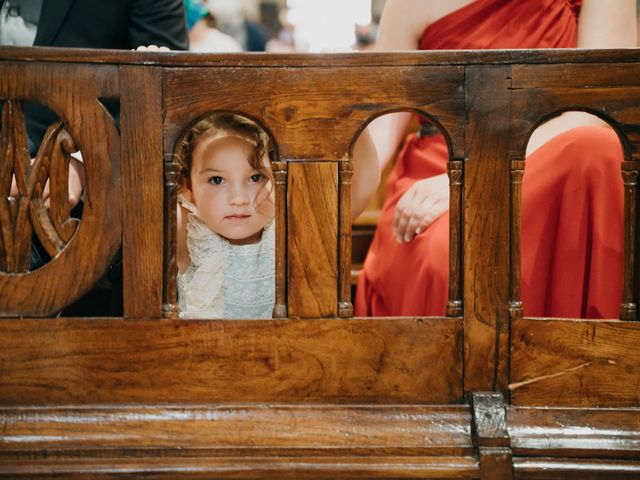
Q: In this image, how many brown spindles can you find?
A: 6